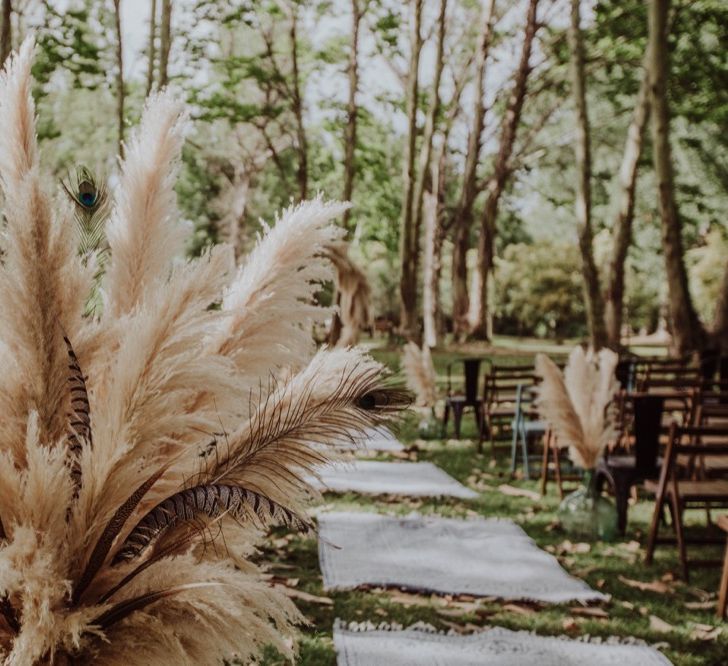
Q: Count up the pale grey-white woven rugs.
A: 4